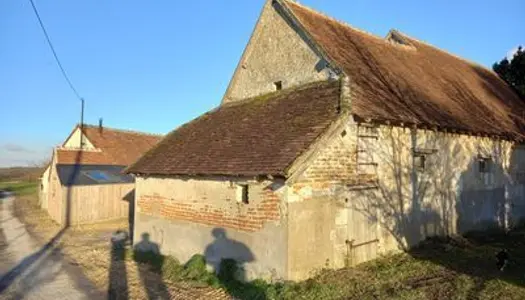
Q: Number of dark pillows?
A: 0